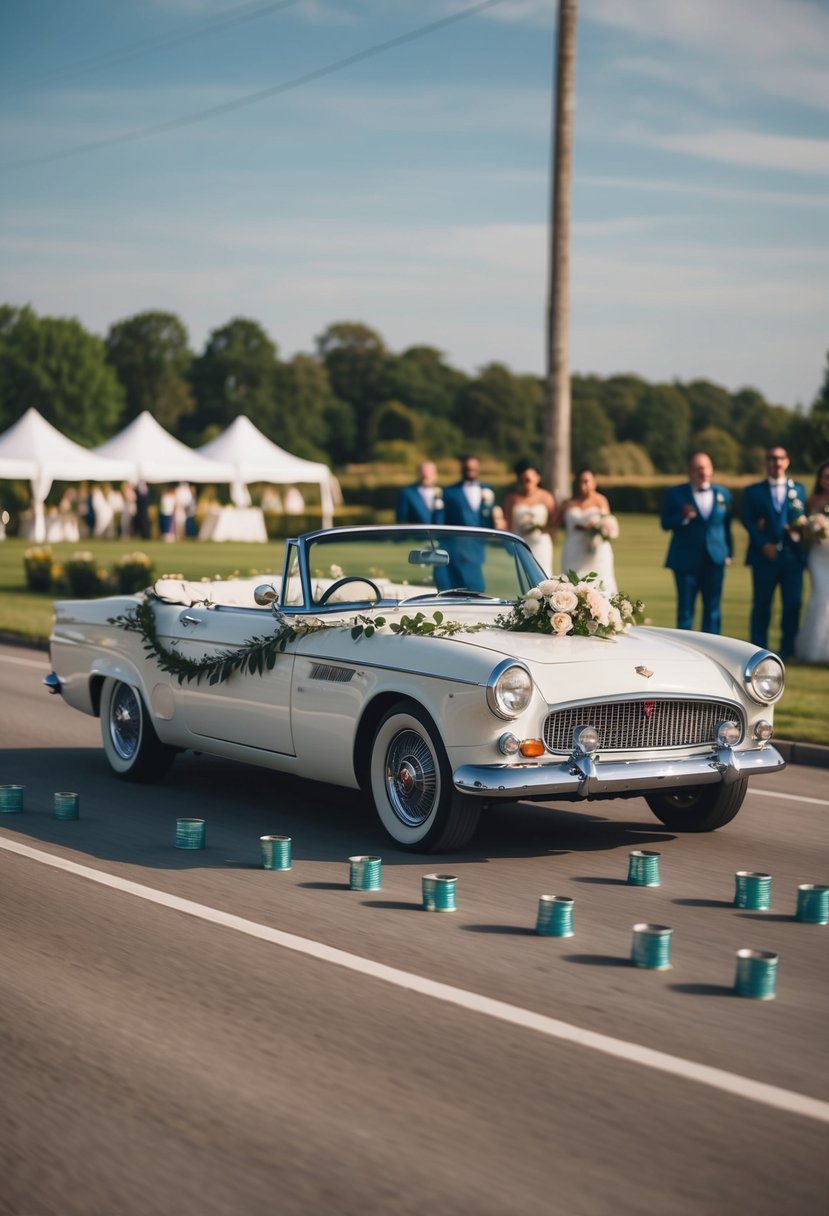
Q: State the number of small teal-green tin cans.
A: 12